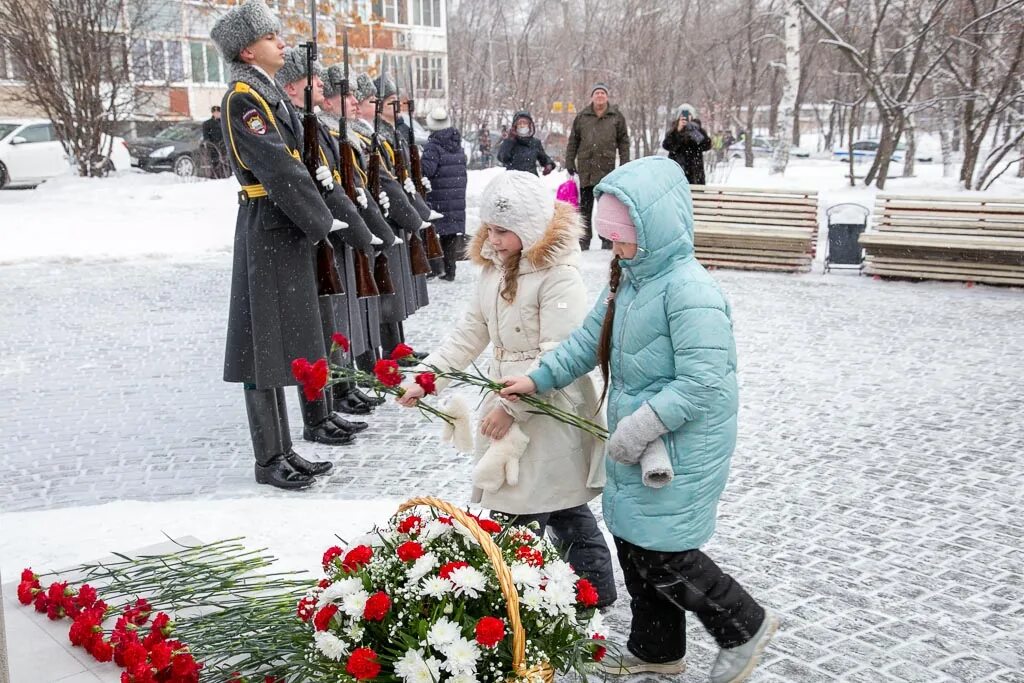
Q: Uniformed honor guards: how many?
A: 5